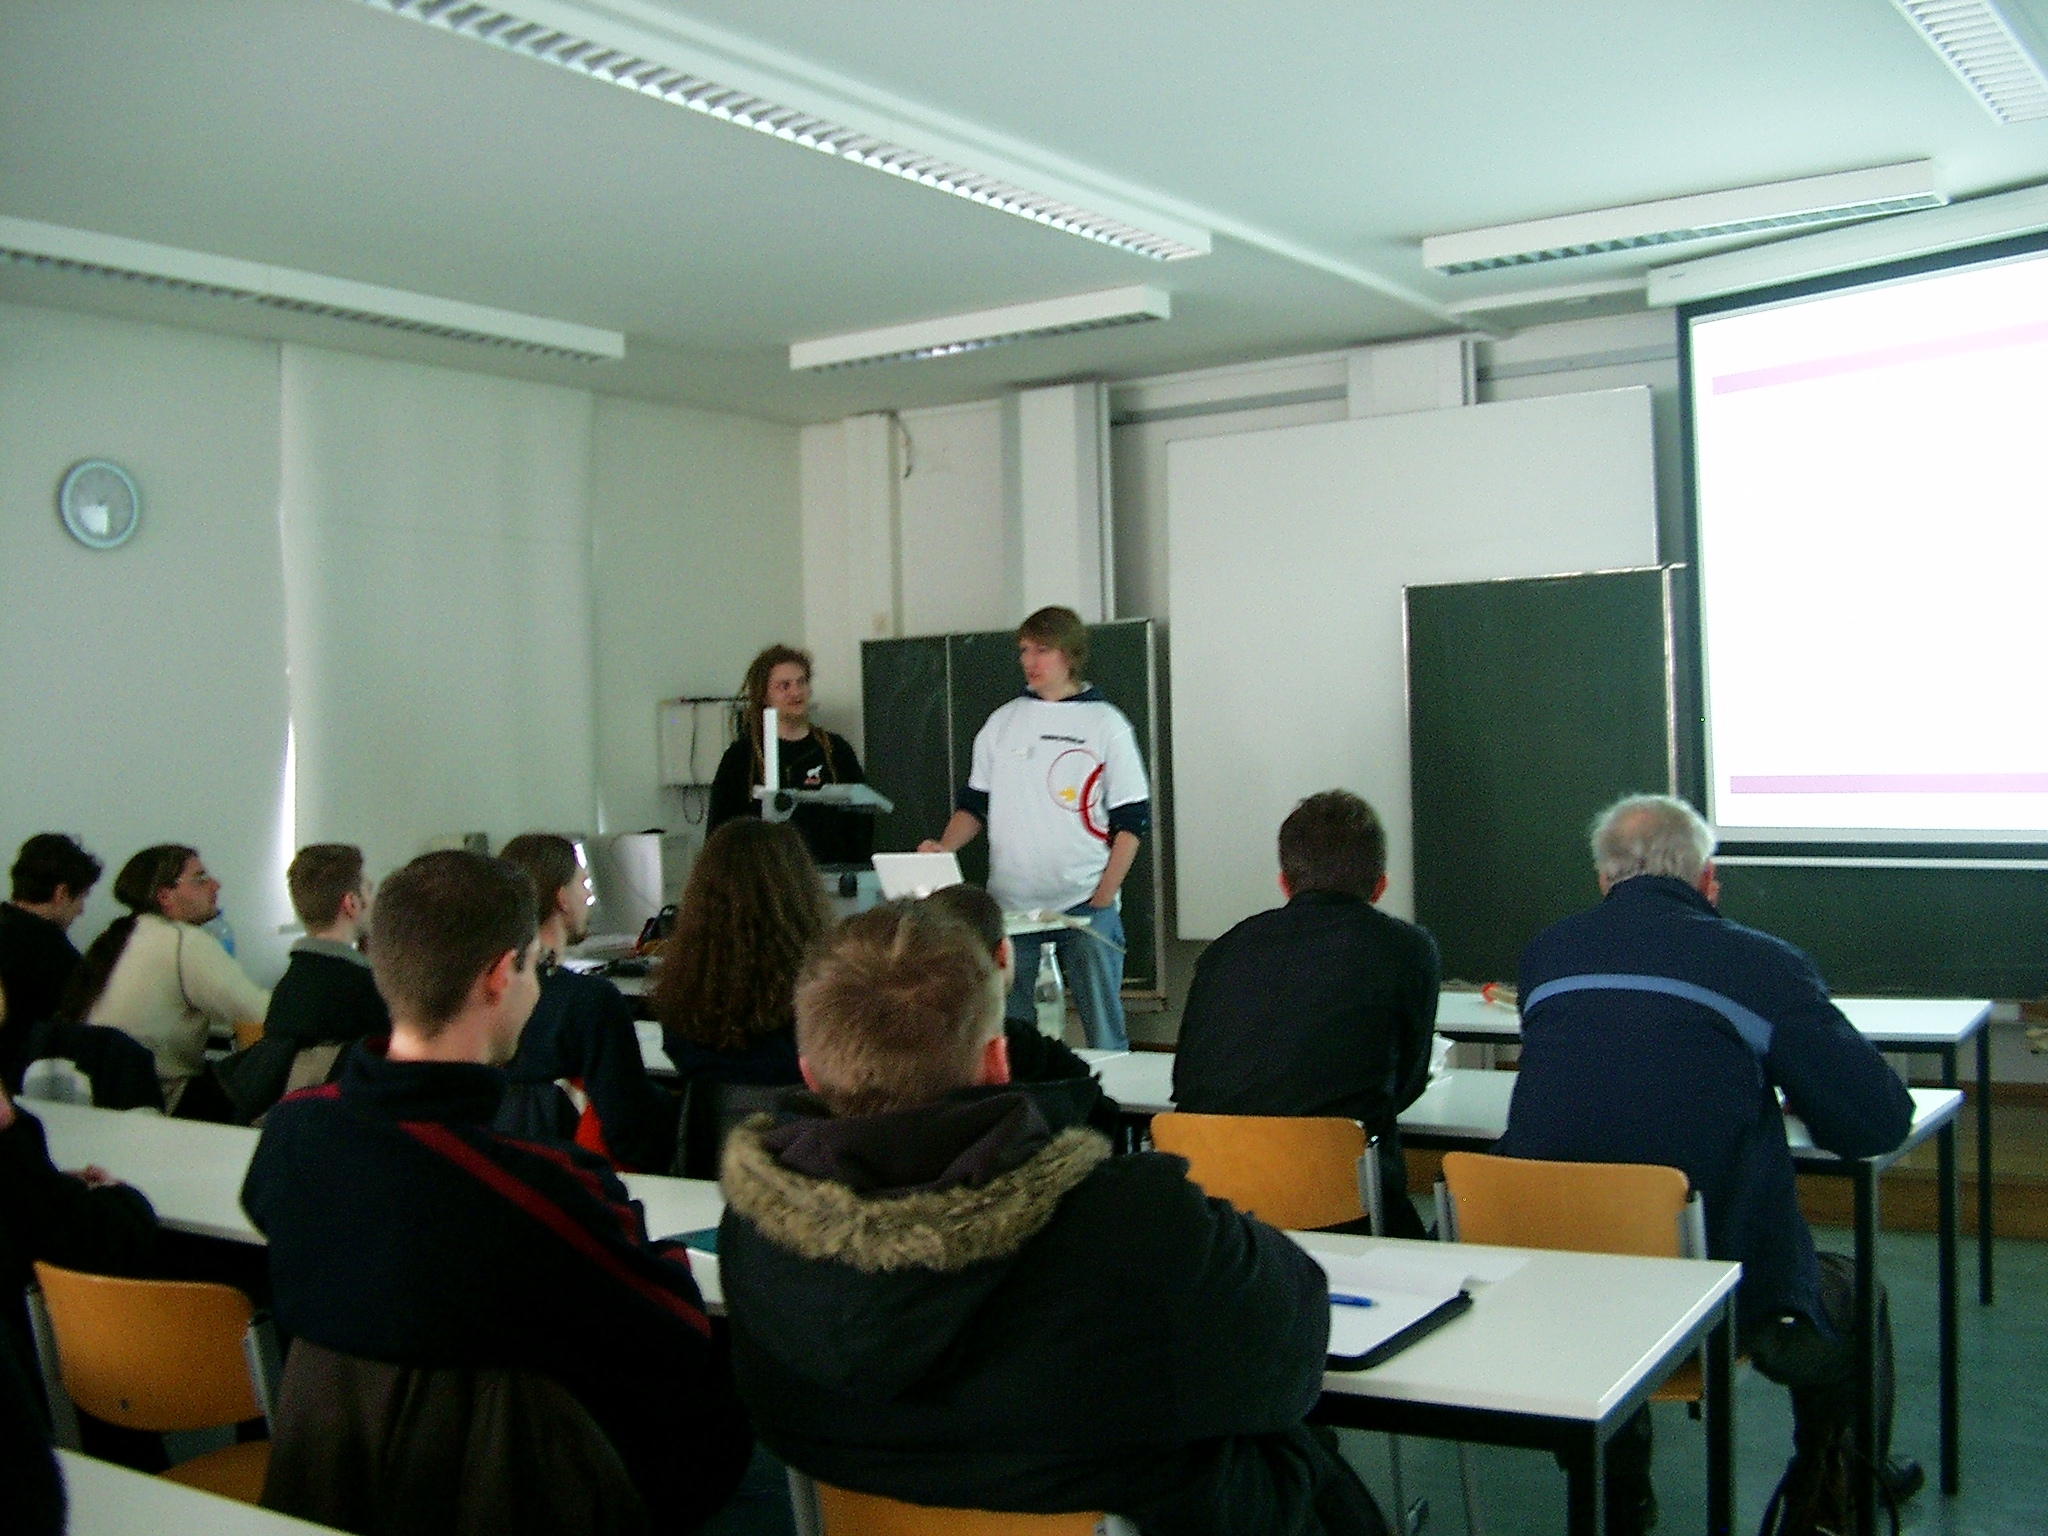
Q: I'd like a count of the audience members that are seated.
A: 11